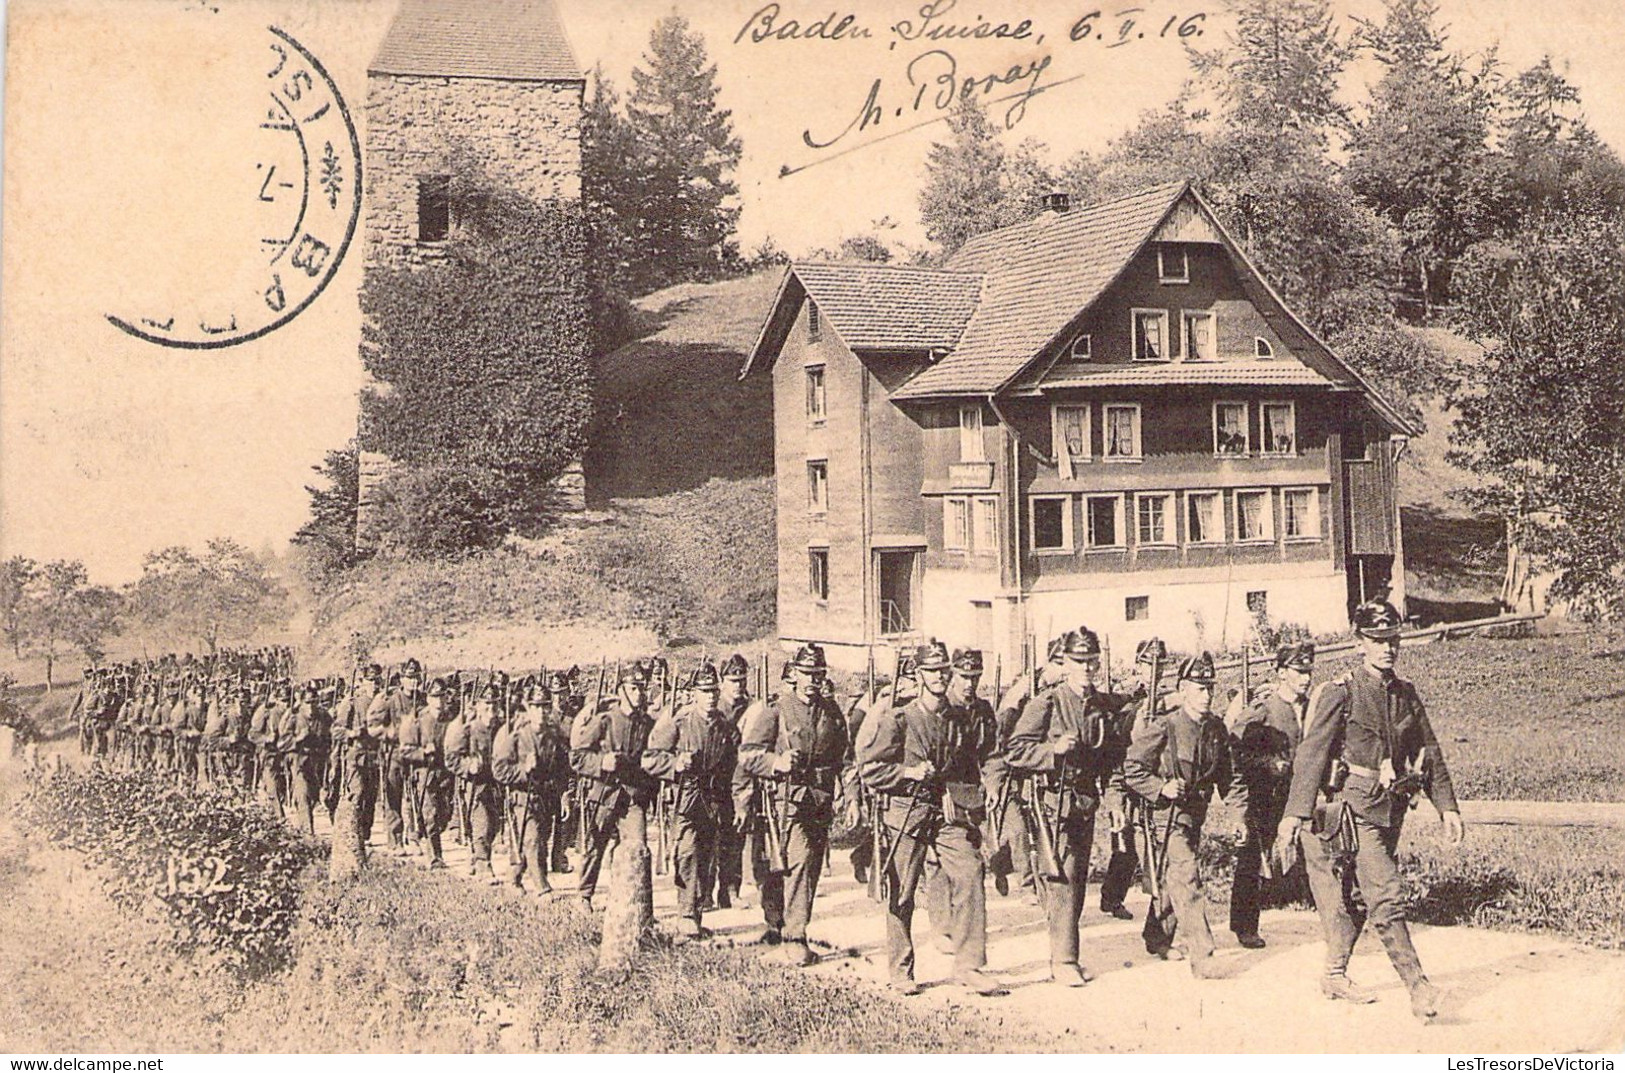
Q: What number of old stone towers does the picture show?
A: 1